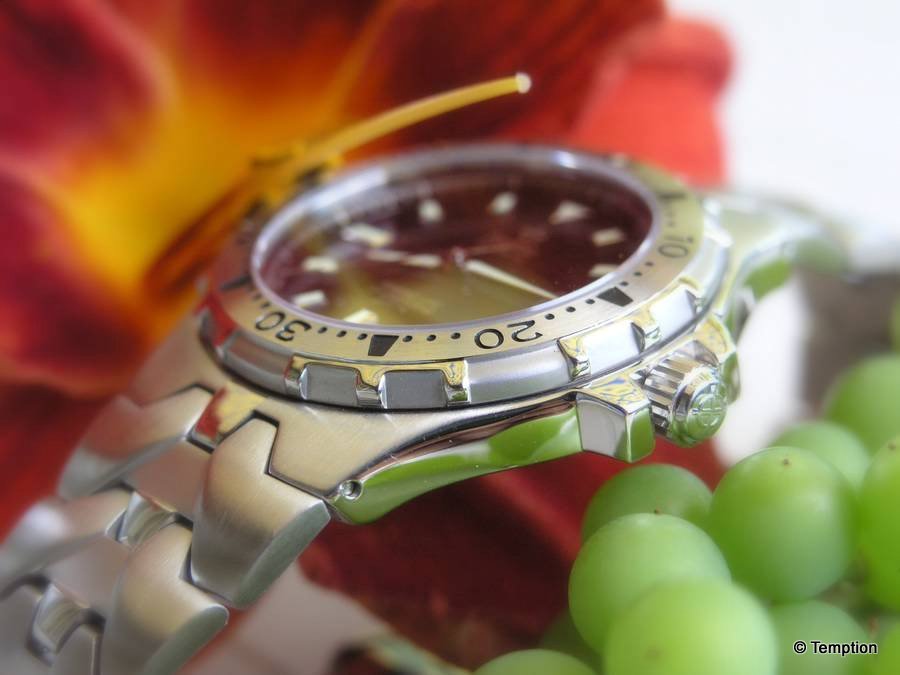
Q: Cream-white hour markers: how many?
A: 9